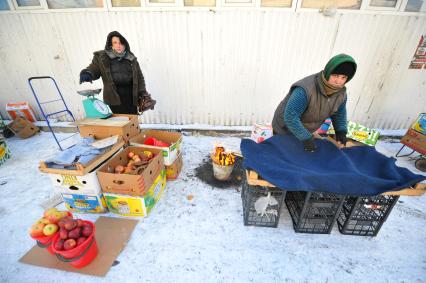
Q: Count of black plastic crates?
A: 3